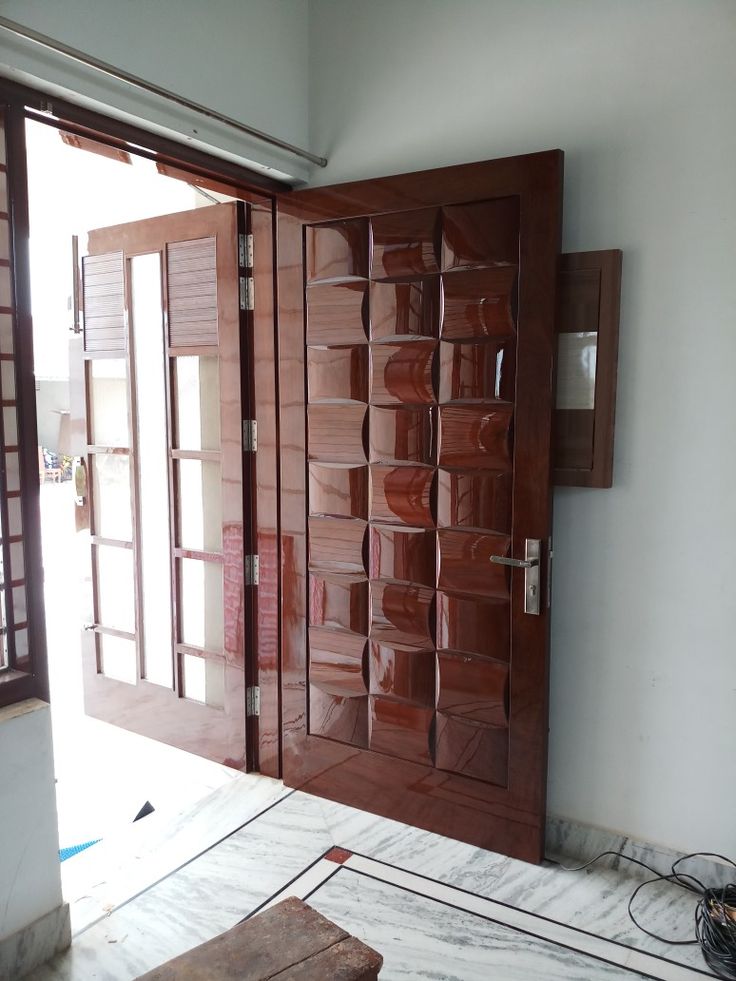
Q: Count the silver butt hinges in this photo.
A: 5